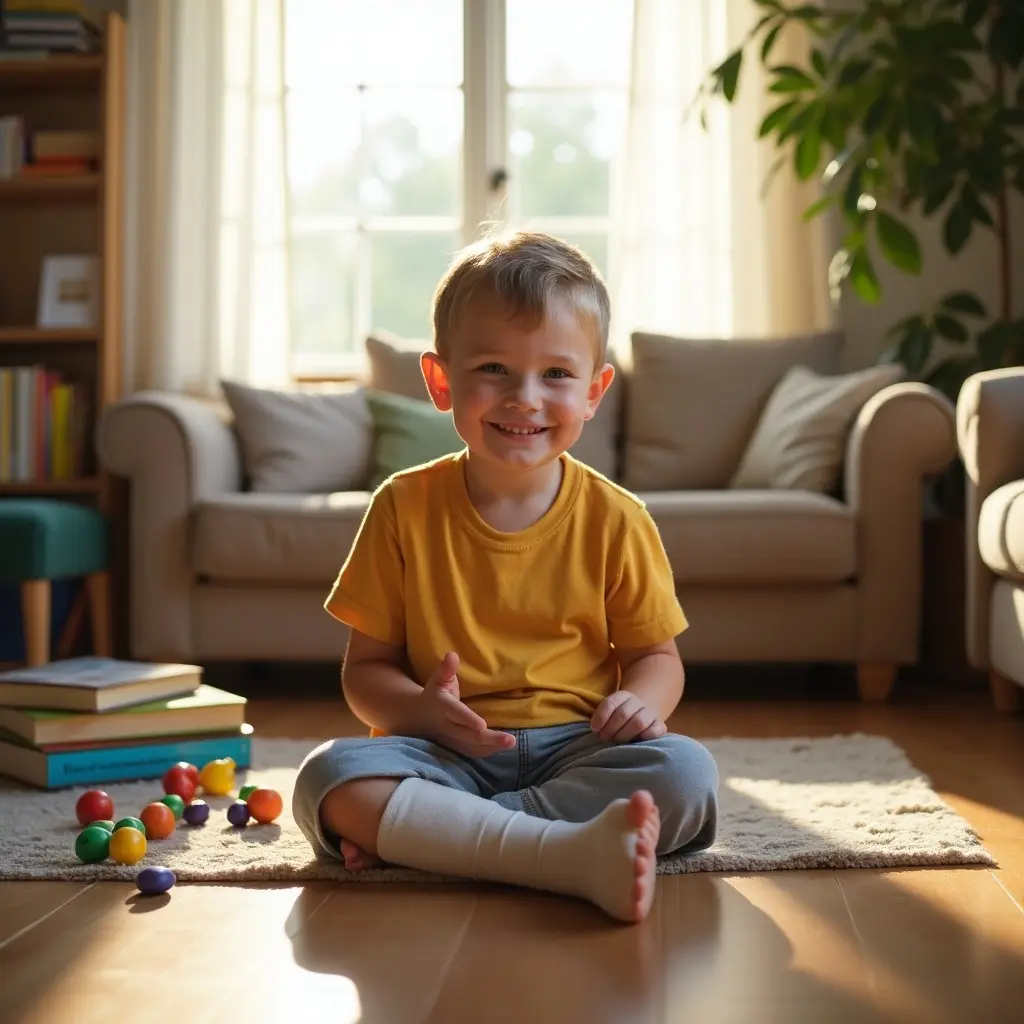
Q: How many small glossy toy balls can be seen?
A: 14